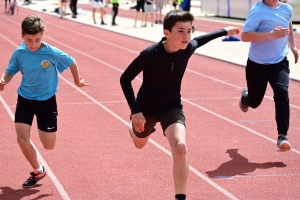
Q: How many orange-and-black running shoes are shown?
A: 1